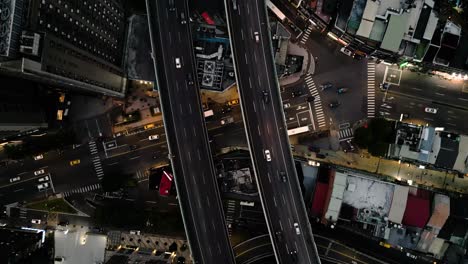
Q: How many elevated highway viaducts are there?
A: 2